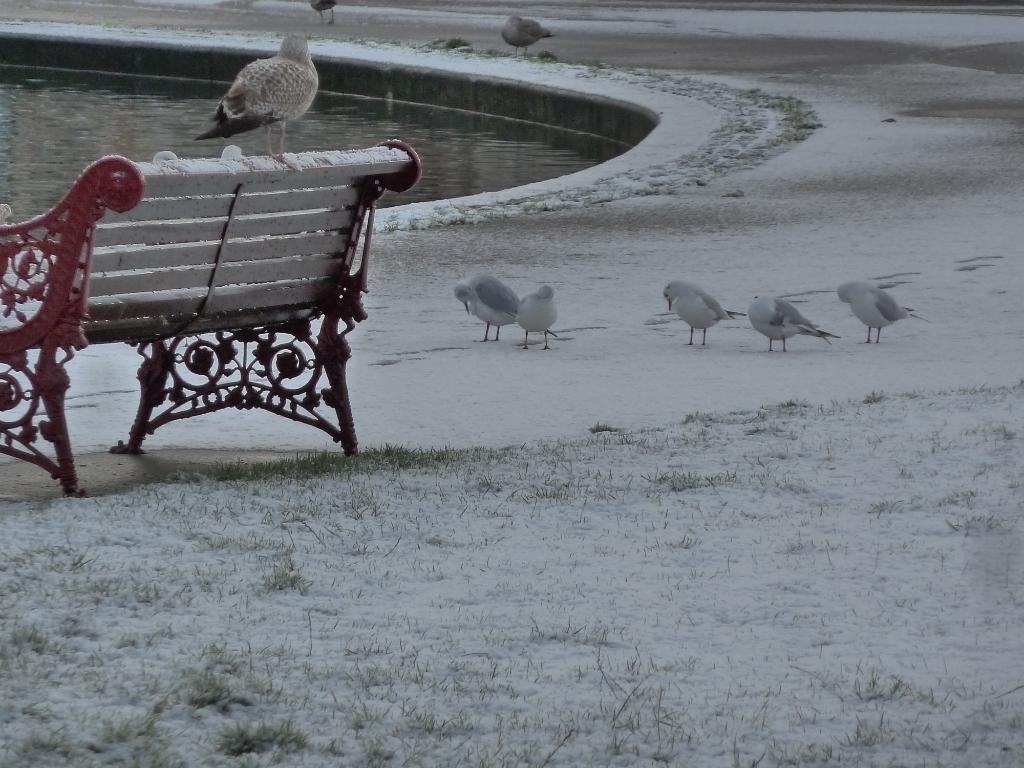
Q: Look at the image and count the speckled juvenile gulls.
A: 1